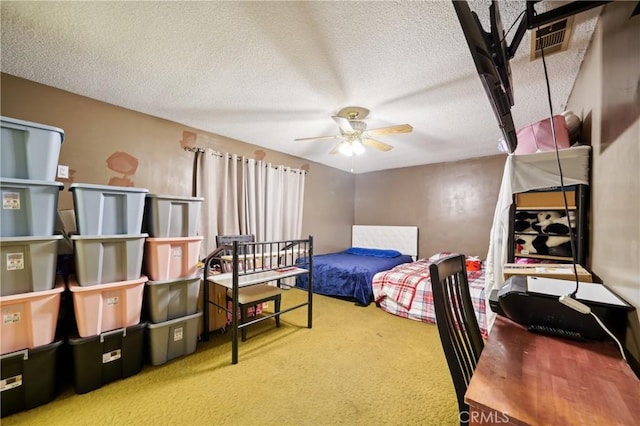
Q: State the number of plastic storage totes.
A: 13